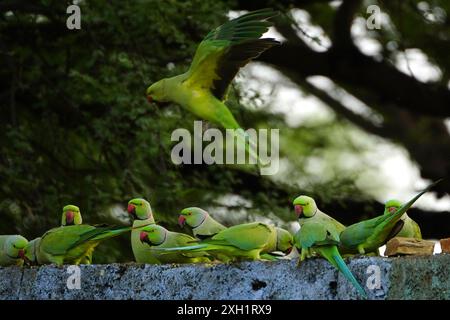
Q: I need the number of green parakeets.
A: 11